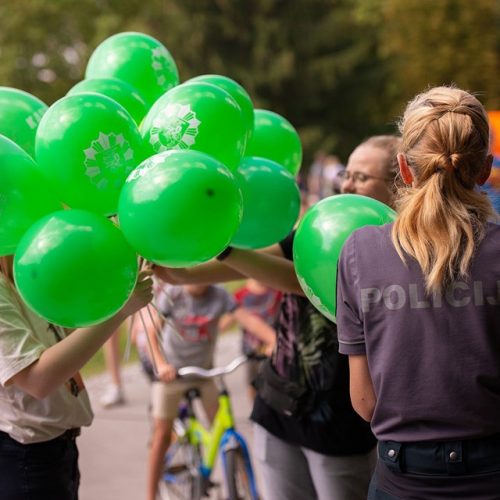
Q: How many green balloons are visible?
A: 12